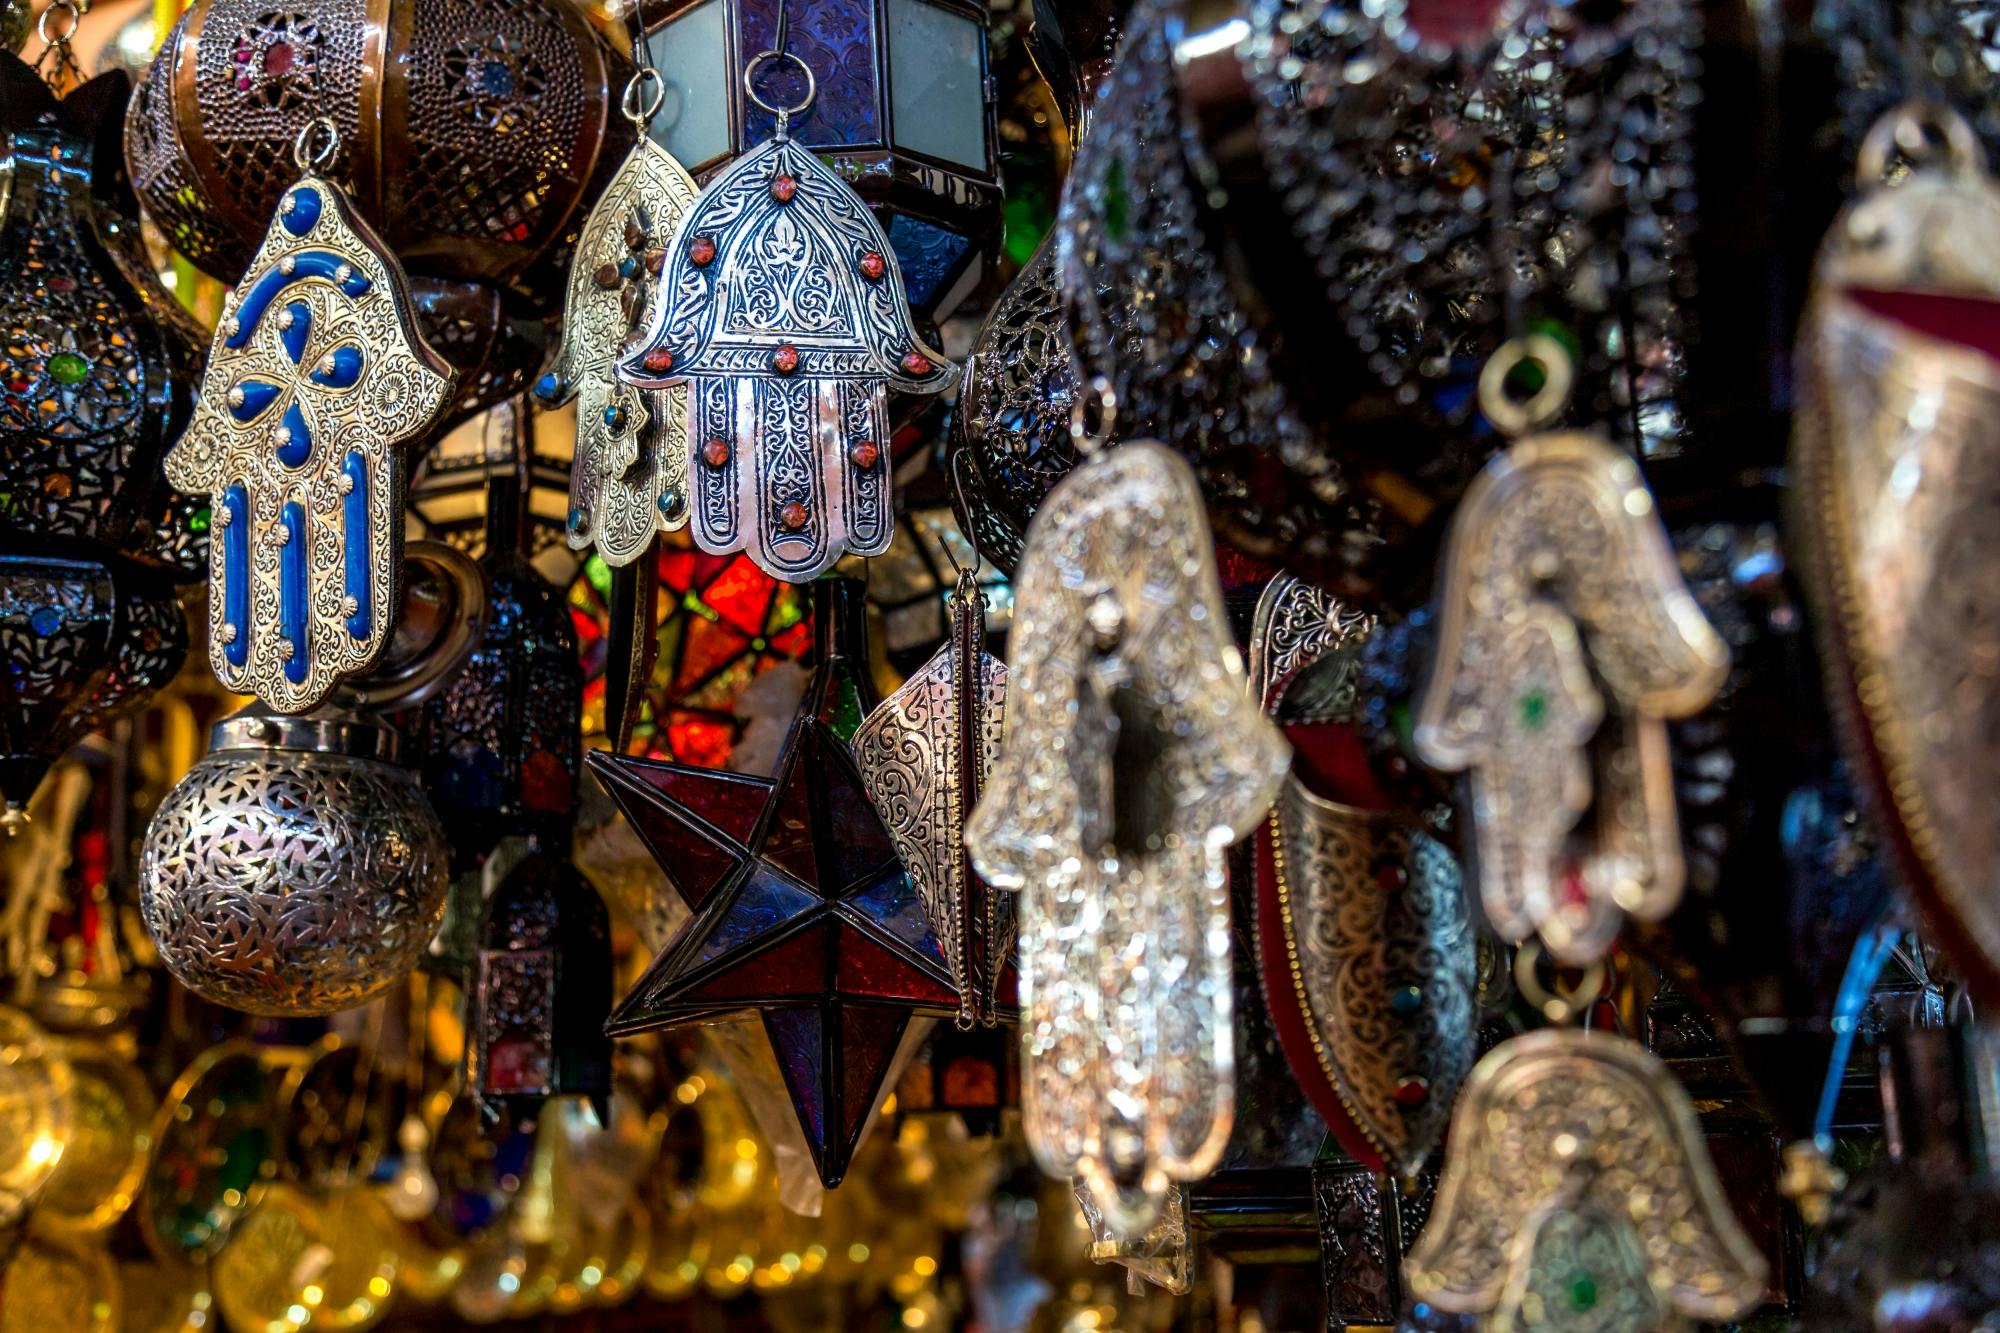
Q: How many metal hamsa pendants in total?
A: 6